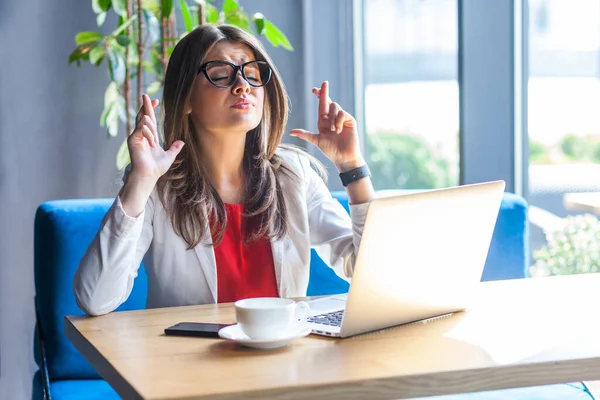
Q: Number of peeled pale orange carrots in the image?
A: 0